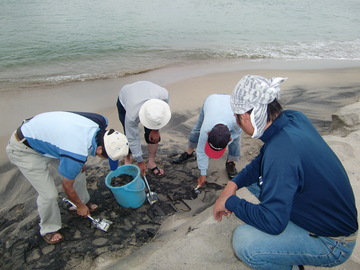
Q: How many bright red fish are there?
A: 0